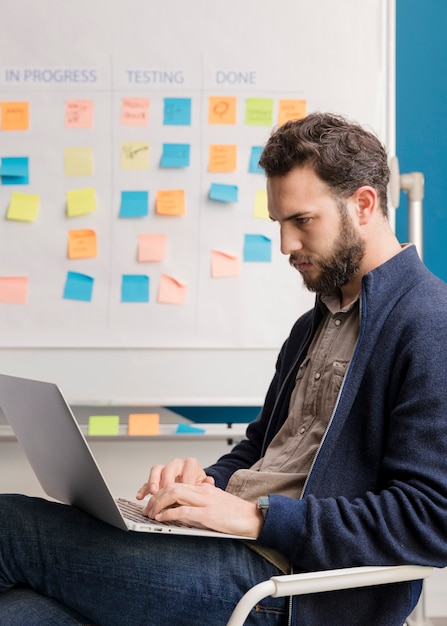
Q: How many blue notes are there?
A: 10